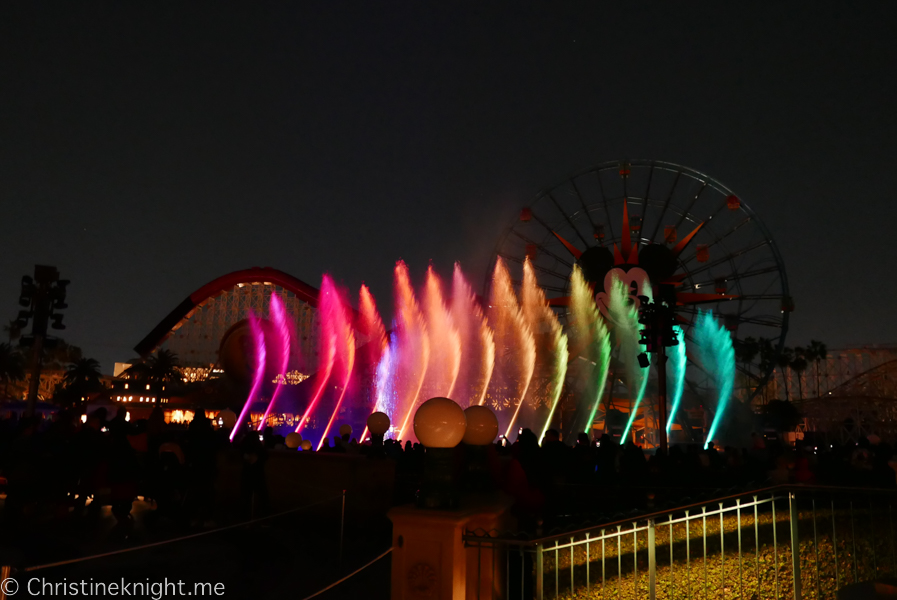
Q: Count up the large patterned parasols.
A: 0